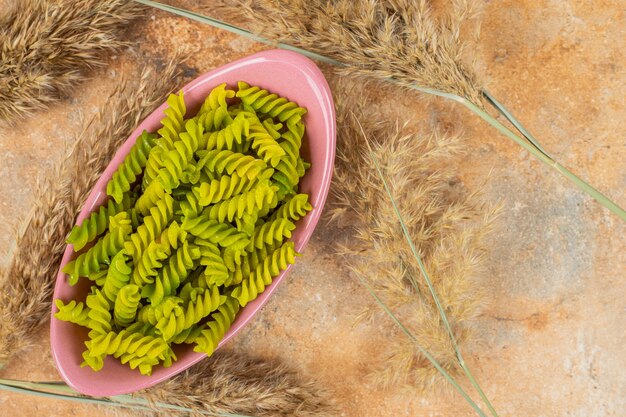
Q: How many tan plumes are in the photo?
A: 5